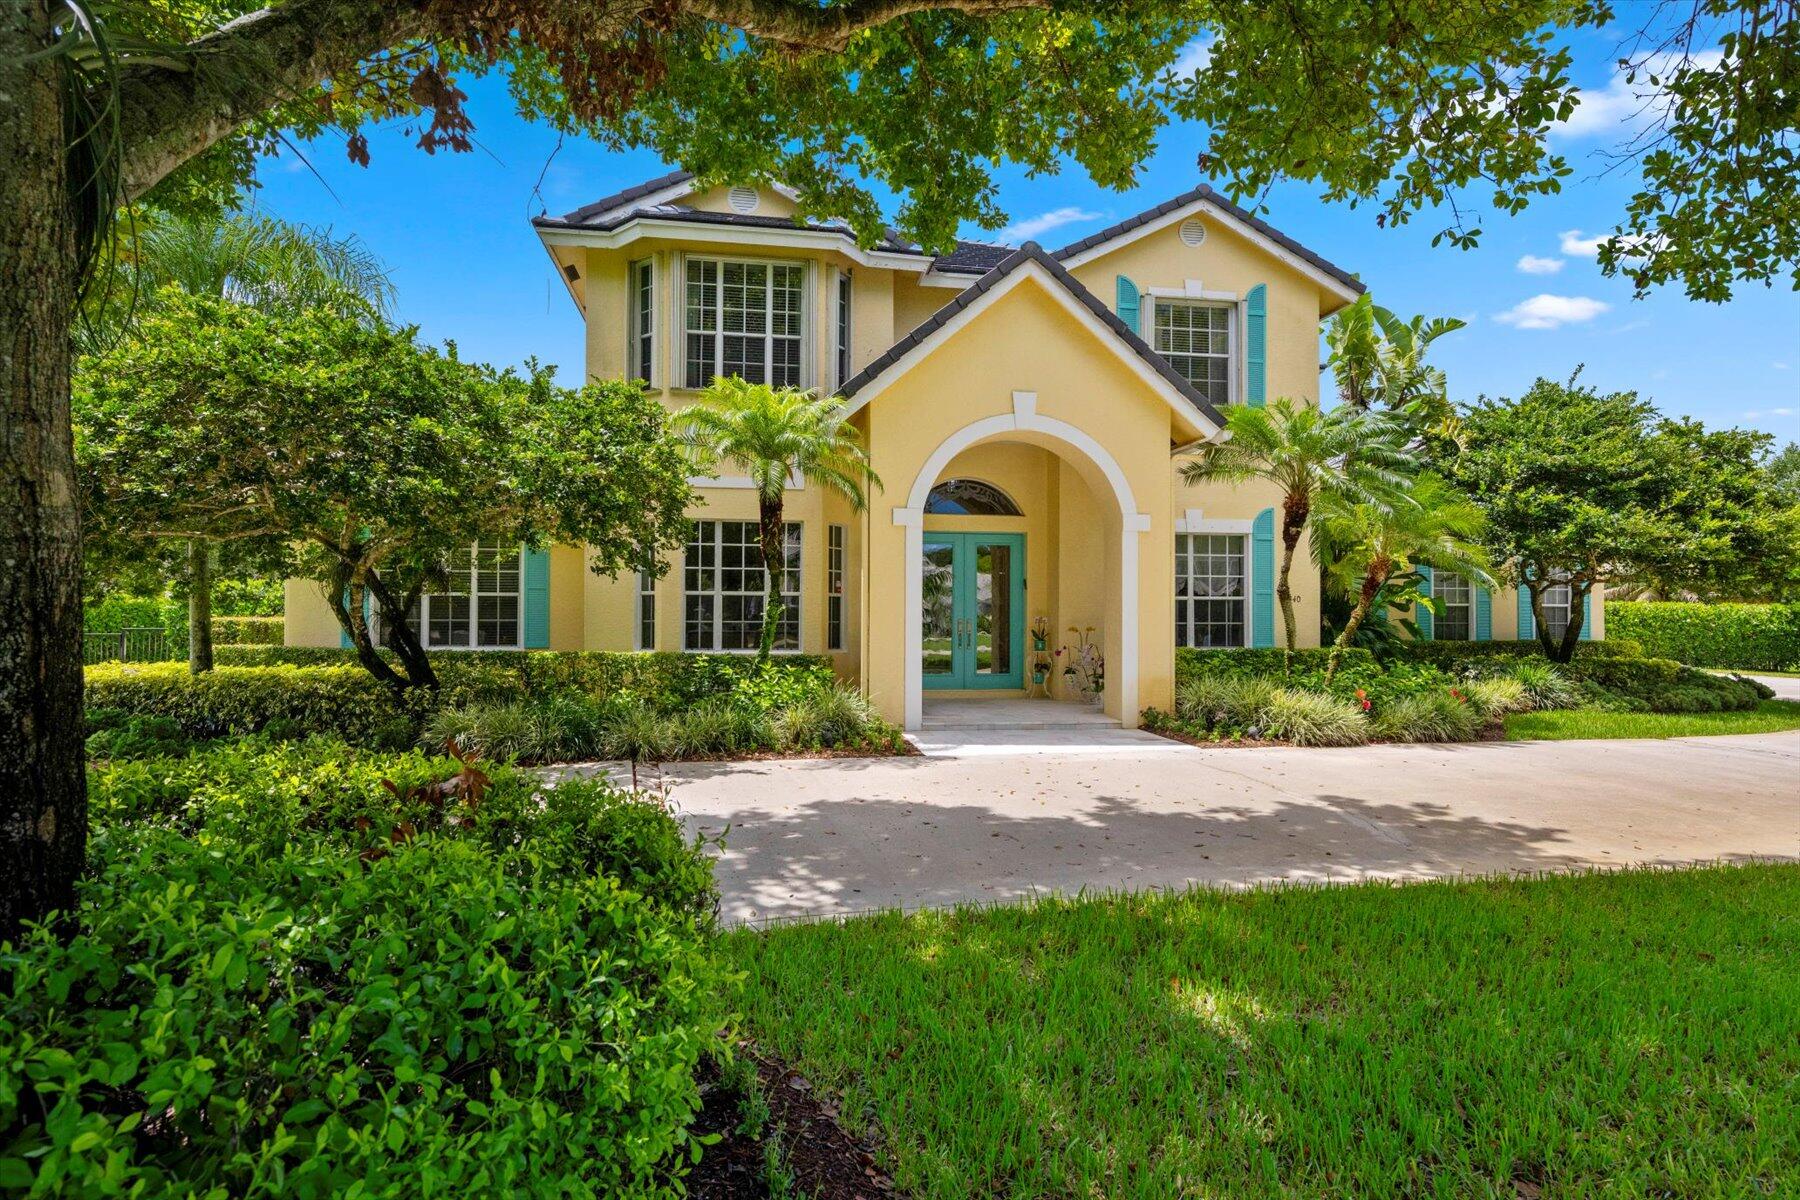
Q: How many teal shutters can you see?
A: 9